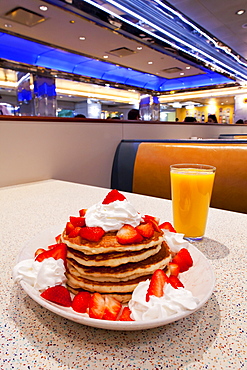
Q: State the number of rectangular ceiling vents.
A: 3